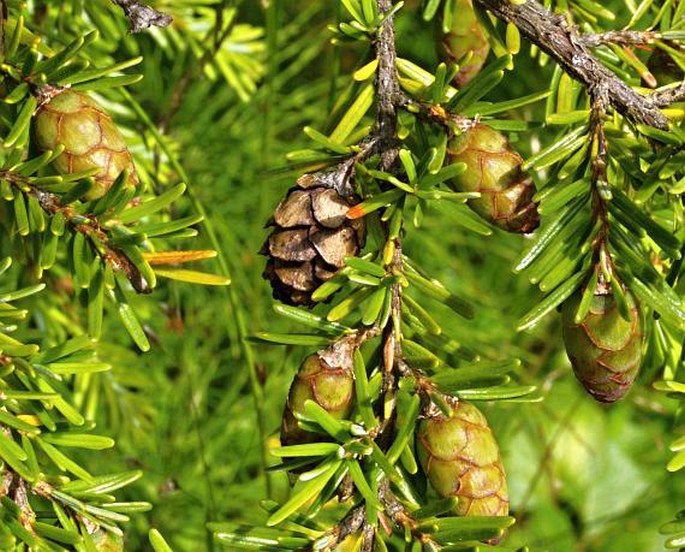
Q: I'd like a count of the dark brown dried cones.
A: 1